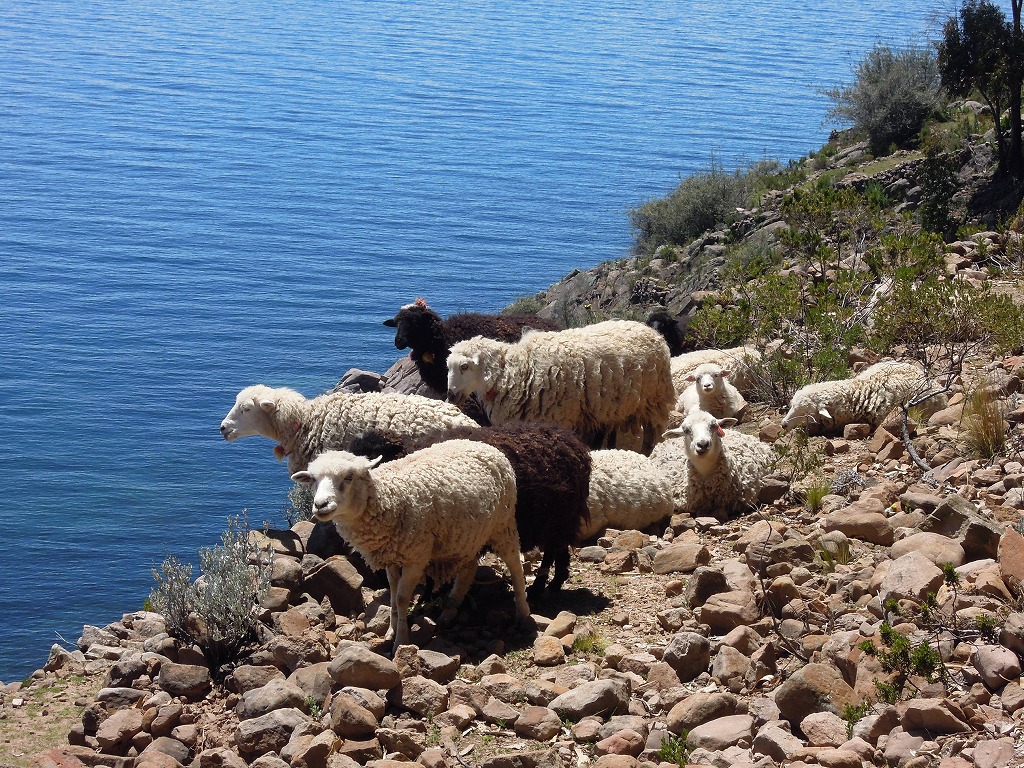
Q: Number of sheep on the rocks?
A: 11